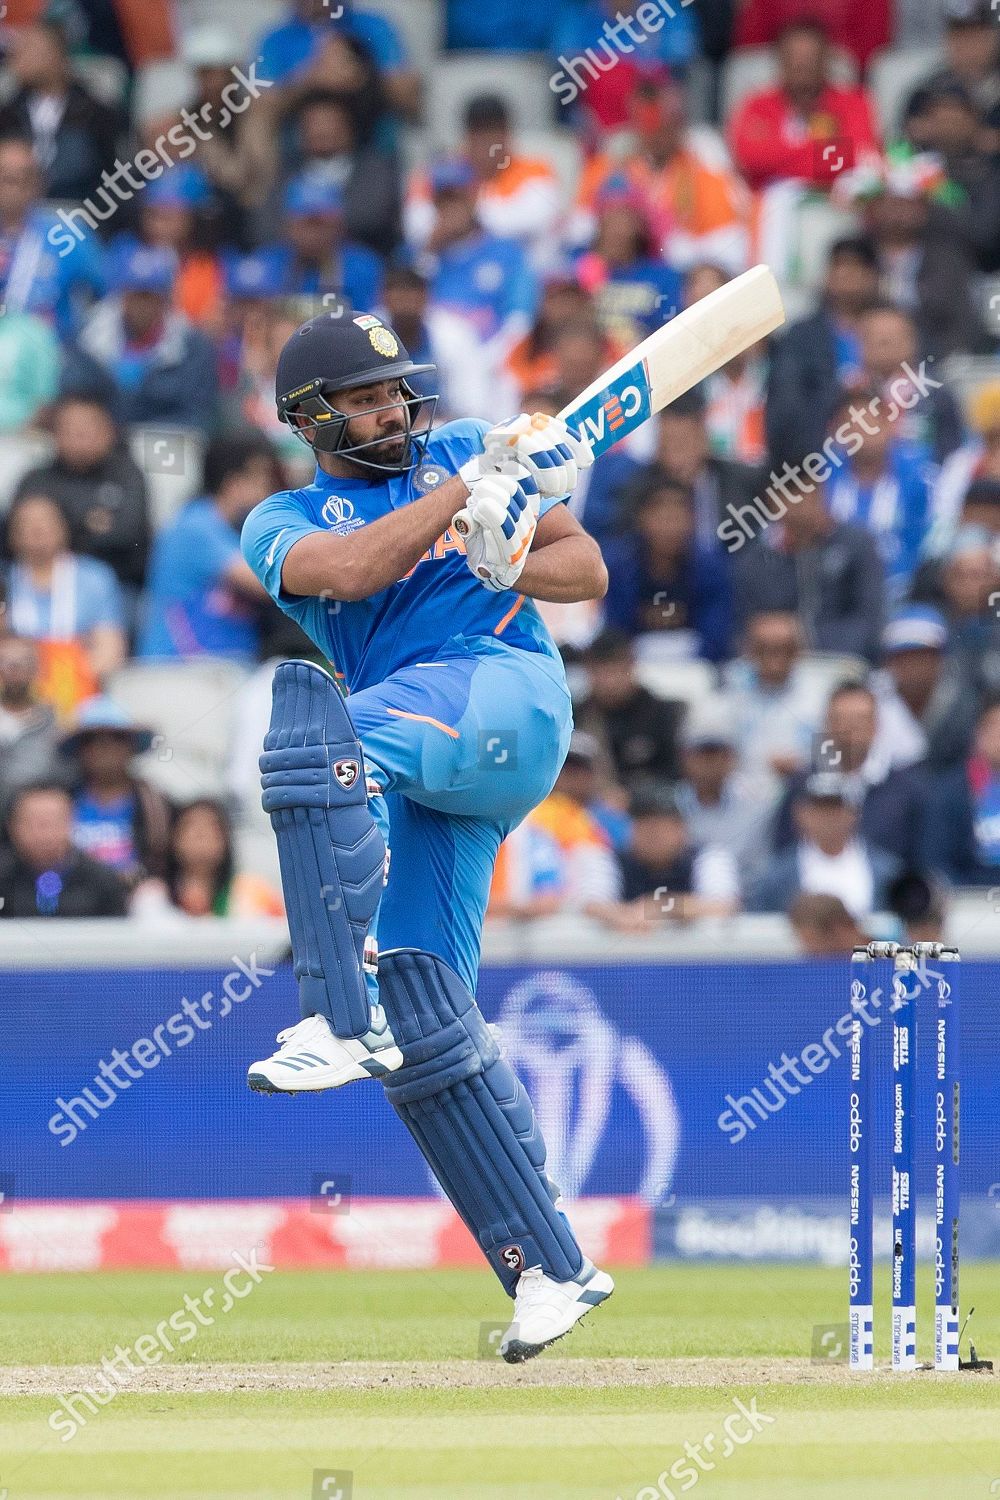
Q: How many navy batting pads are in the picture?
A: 2